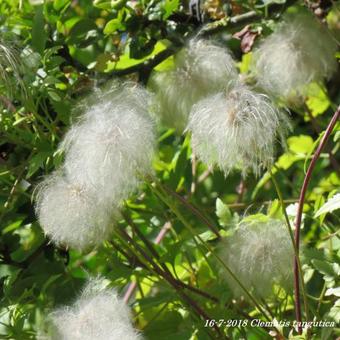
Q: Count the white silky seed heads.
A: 7